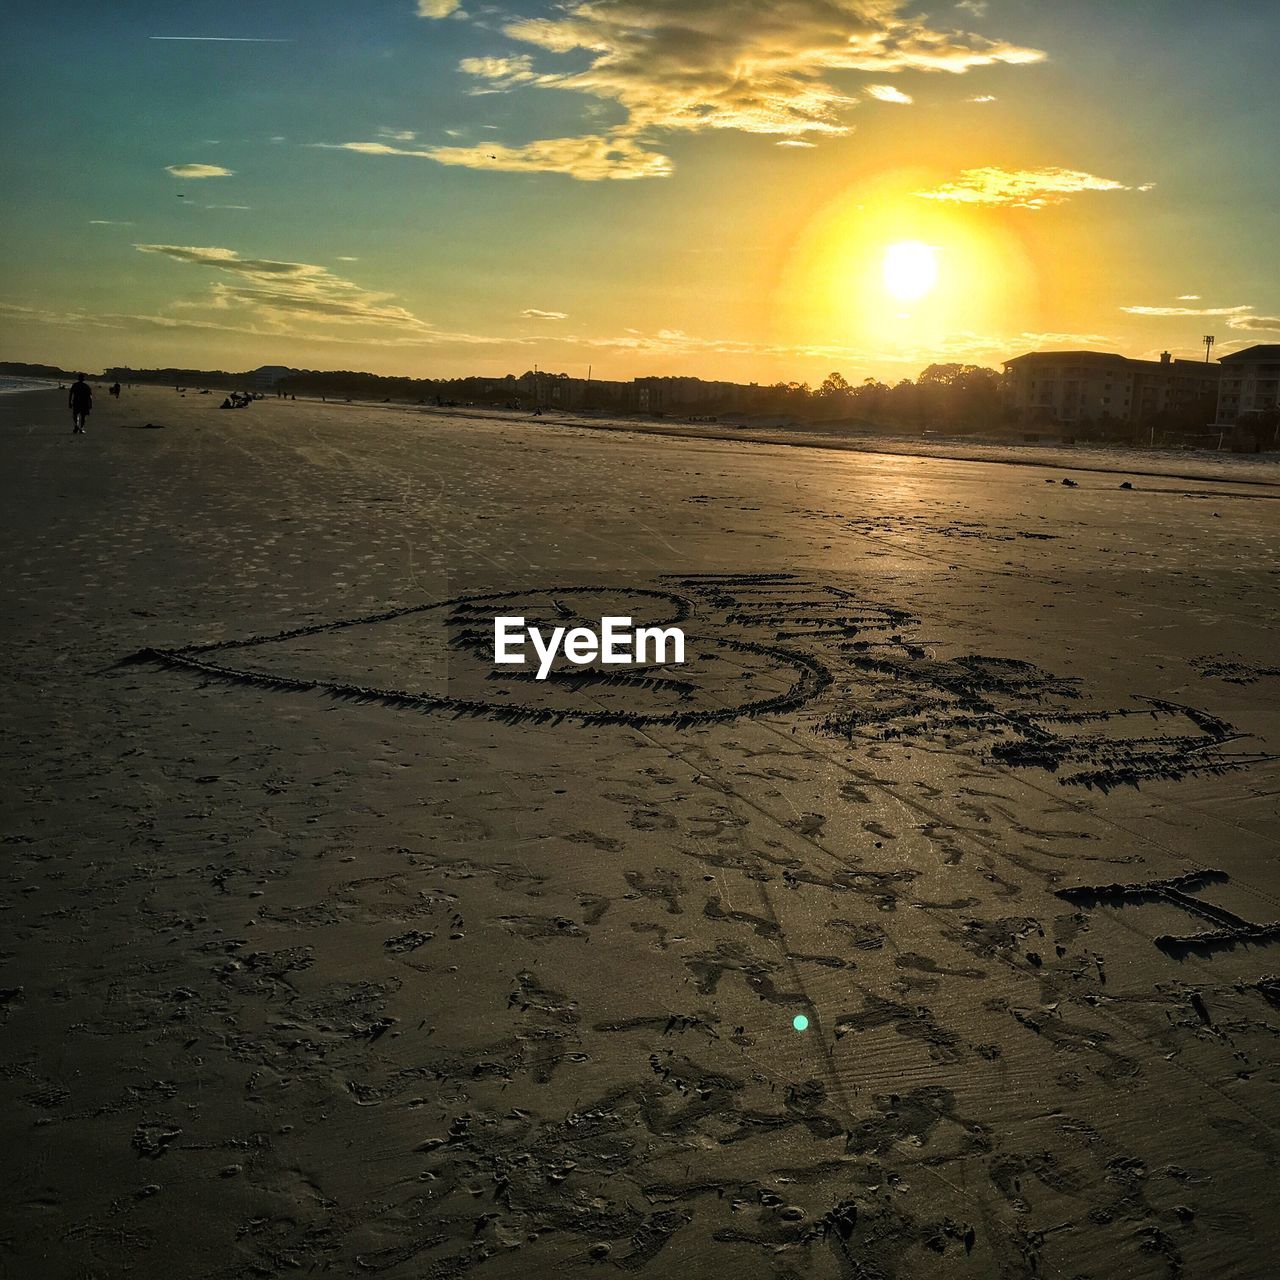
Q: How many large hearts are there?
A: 1